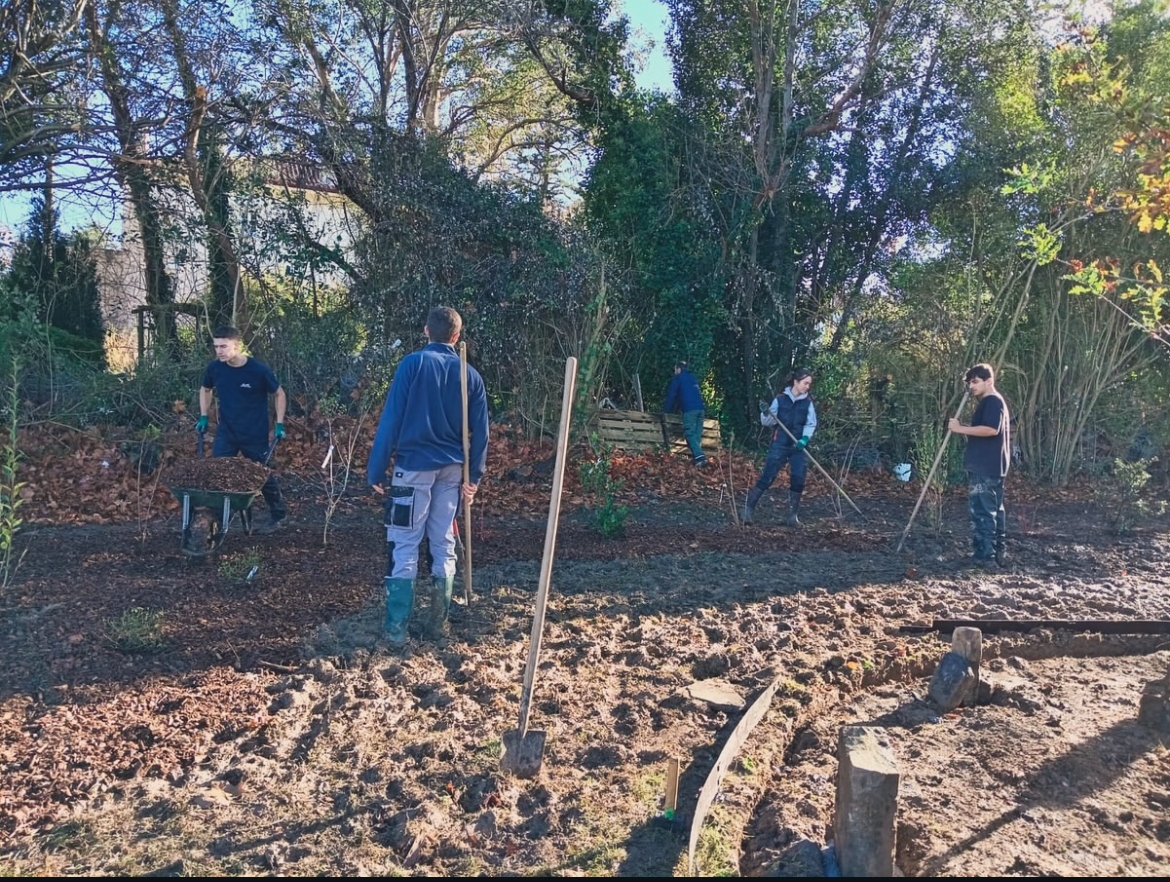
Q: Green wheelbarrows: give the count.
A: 1